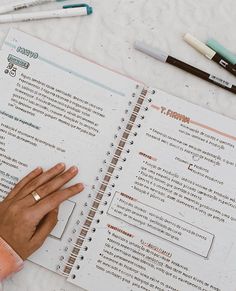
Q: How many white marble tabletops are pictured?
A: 1